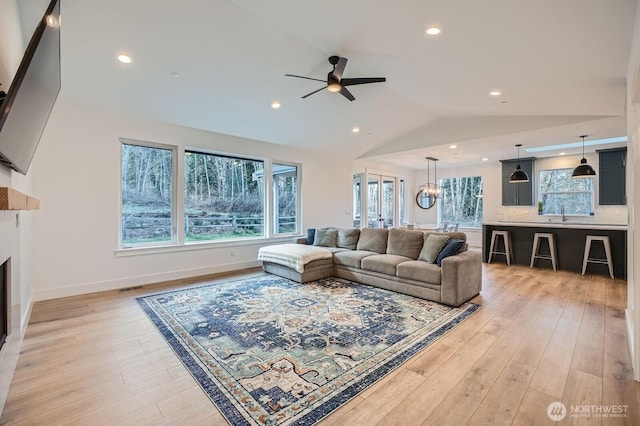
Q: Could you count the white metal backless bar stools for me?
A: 3